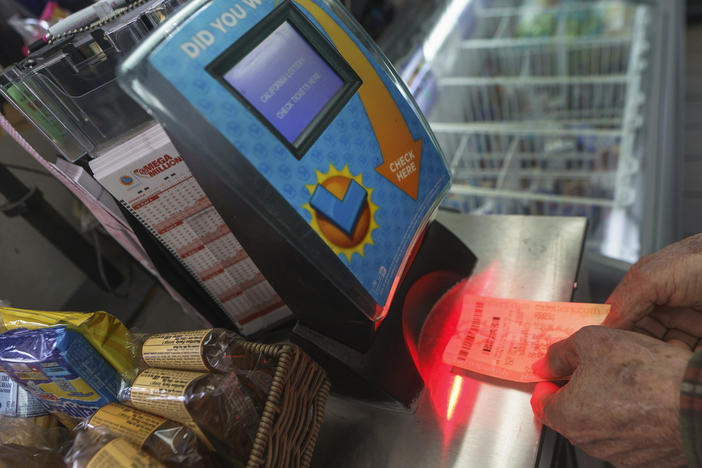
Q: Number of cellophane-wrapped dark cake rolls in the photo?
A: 4